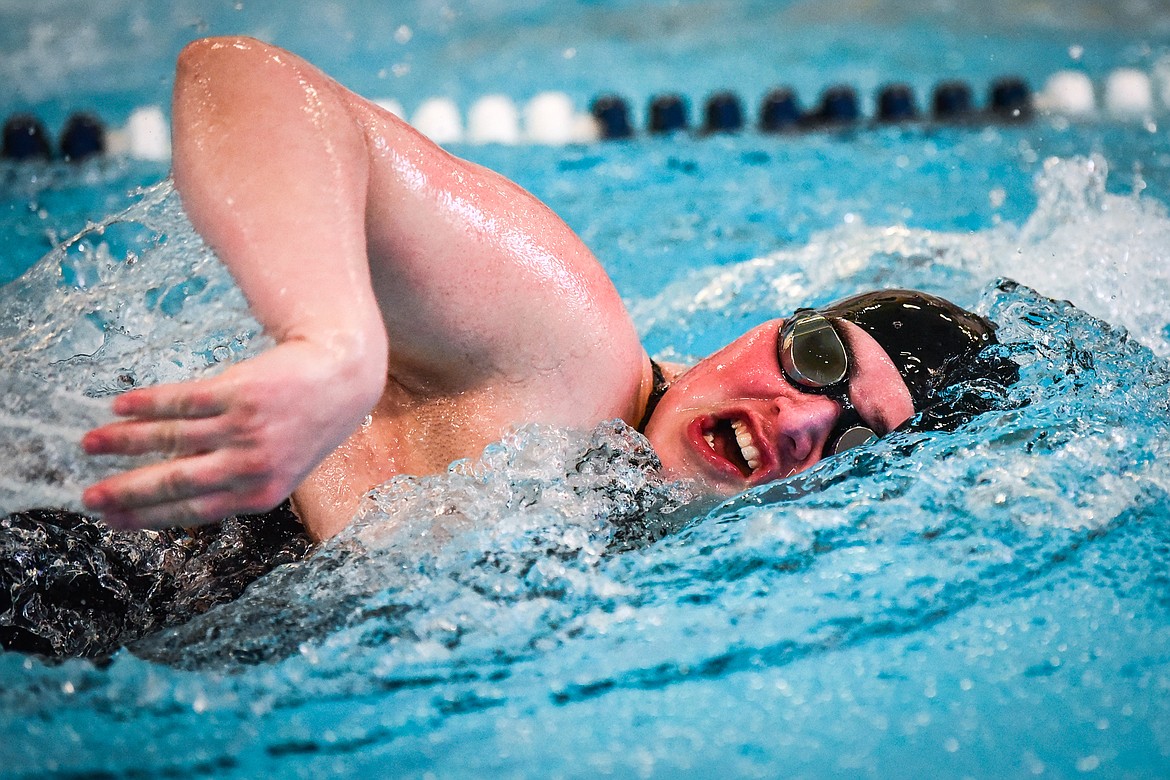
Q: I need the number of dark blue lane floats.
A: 10